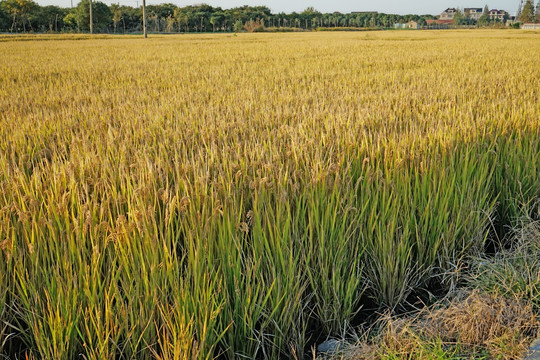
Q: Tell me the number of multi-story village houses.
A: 3